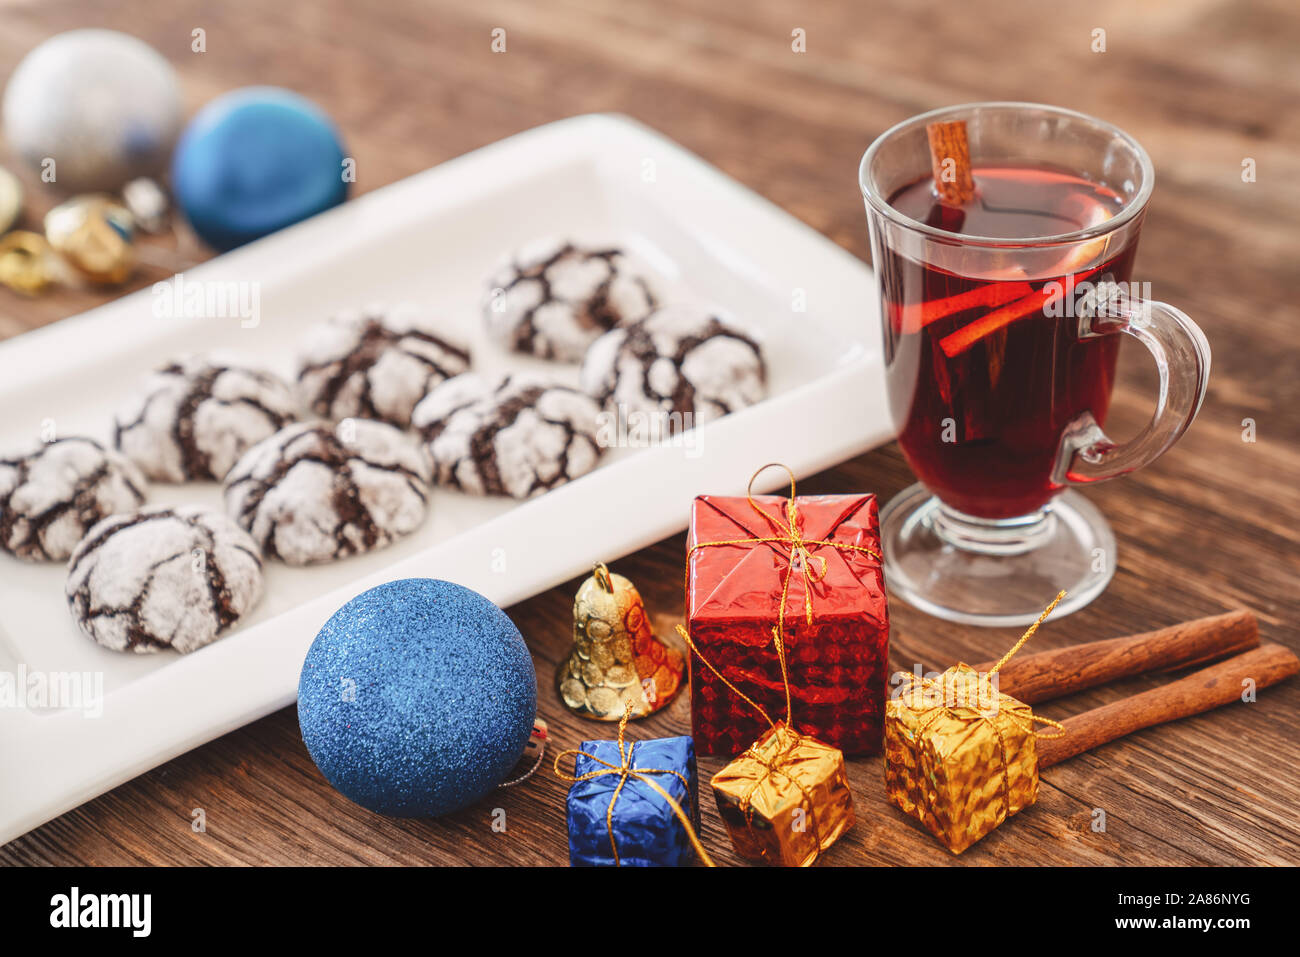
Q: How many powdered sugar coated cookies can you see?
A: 8